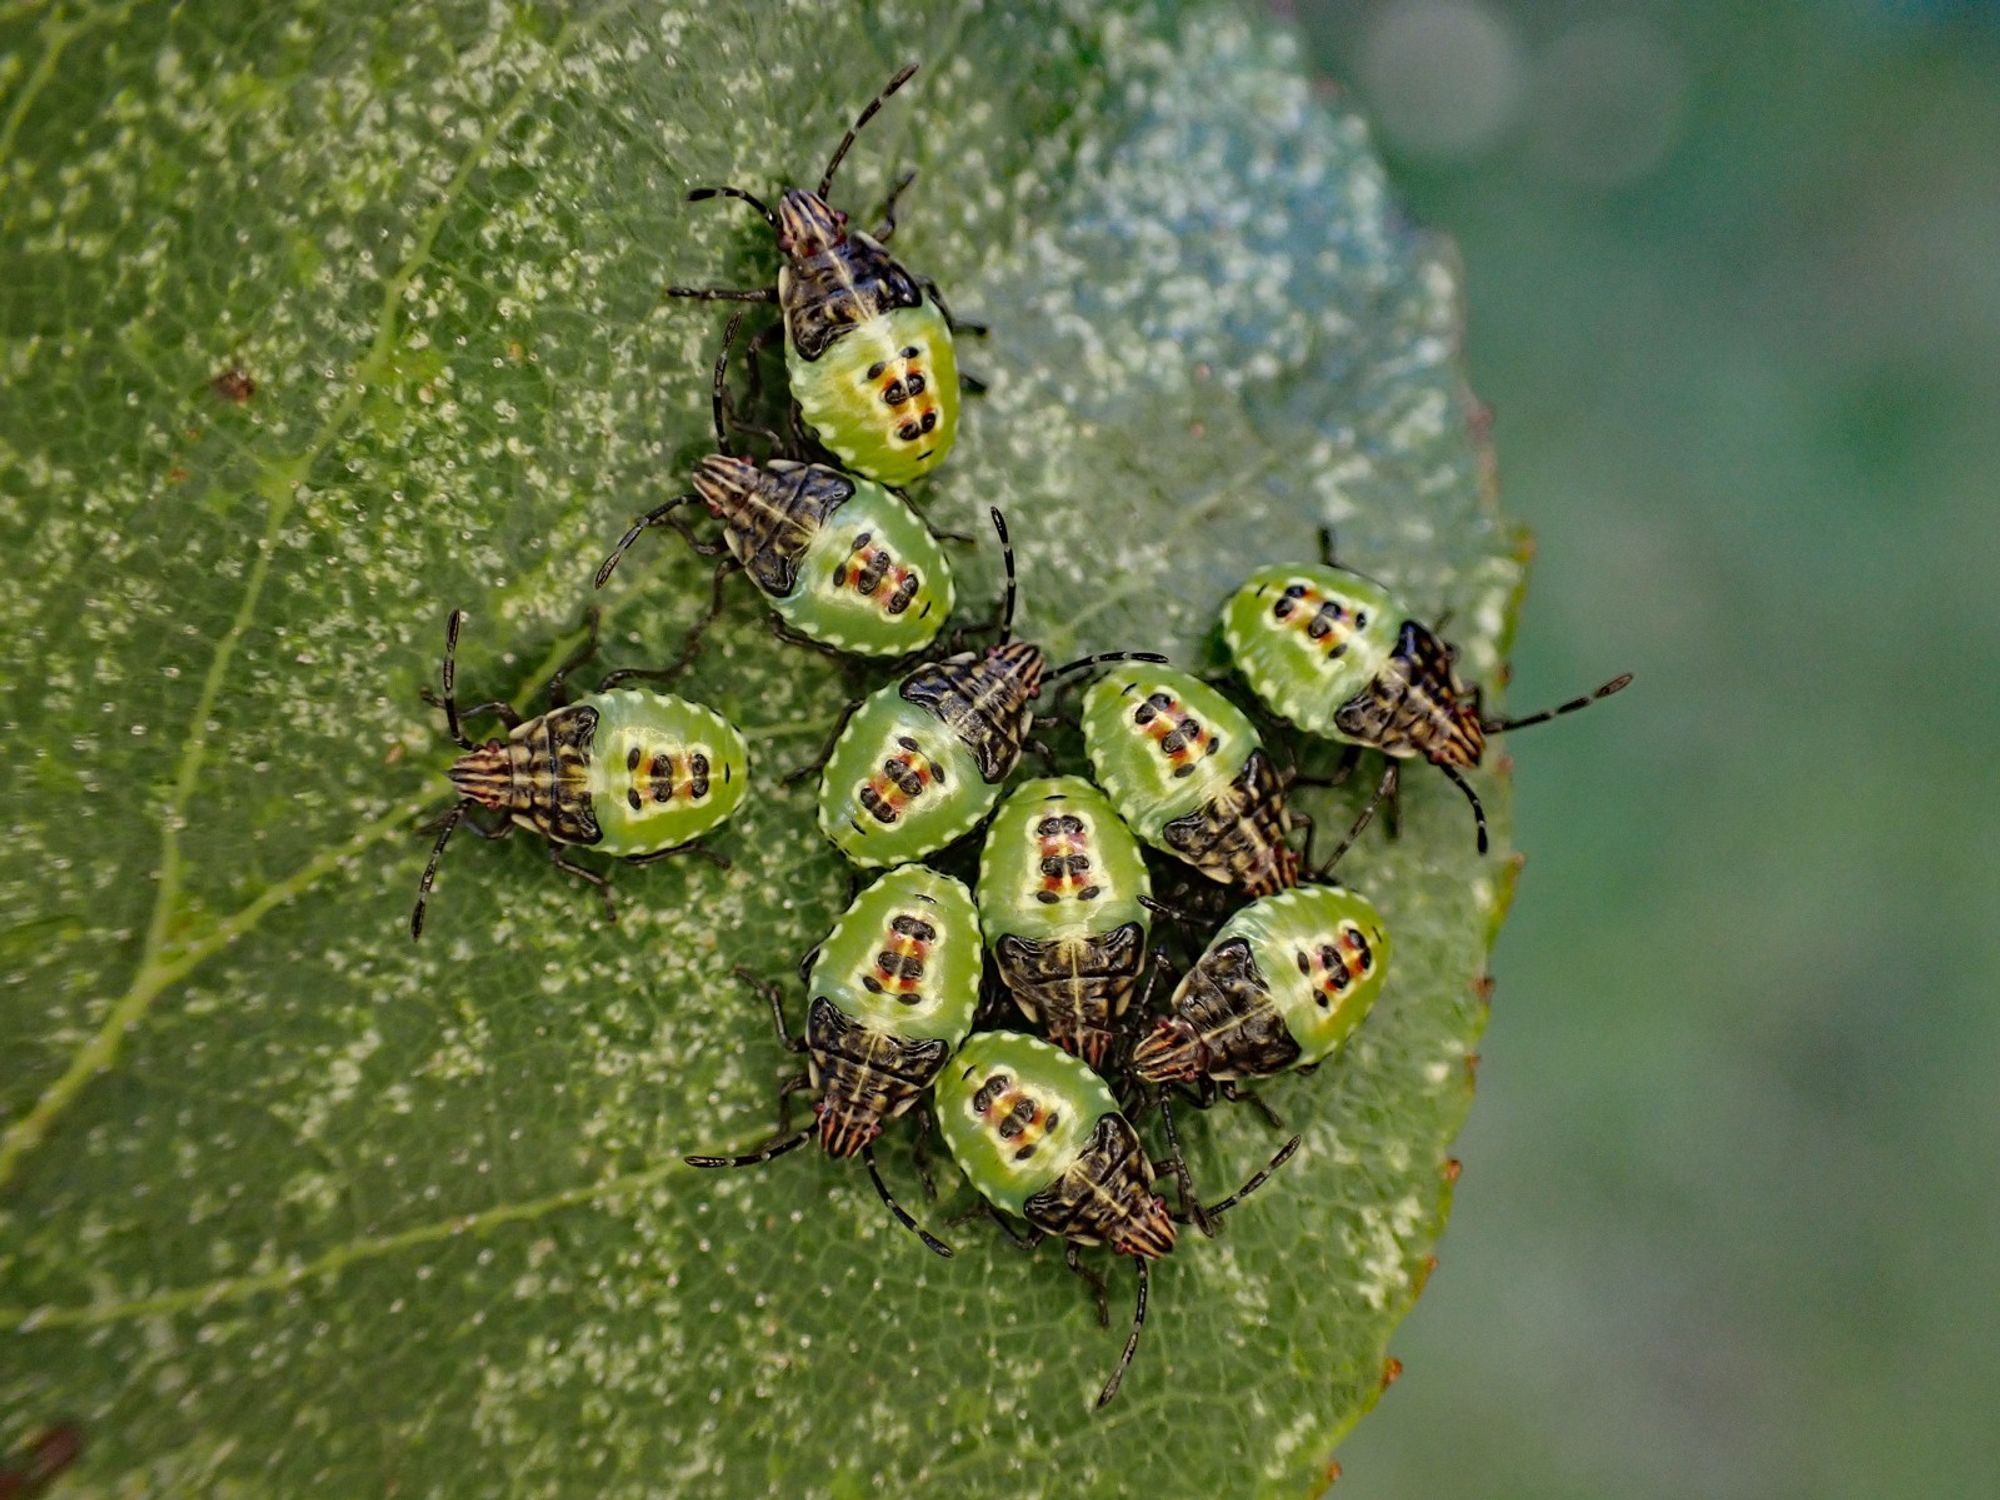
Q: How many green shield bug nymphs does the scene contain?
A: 10